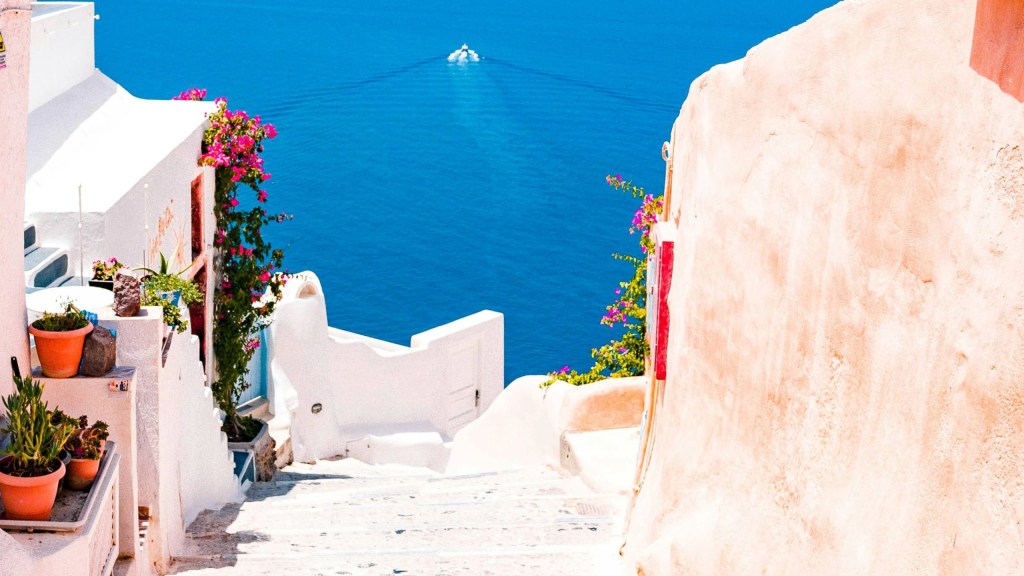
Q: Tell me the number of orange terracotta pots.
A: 3